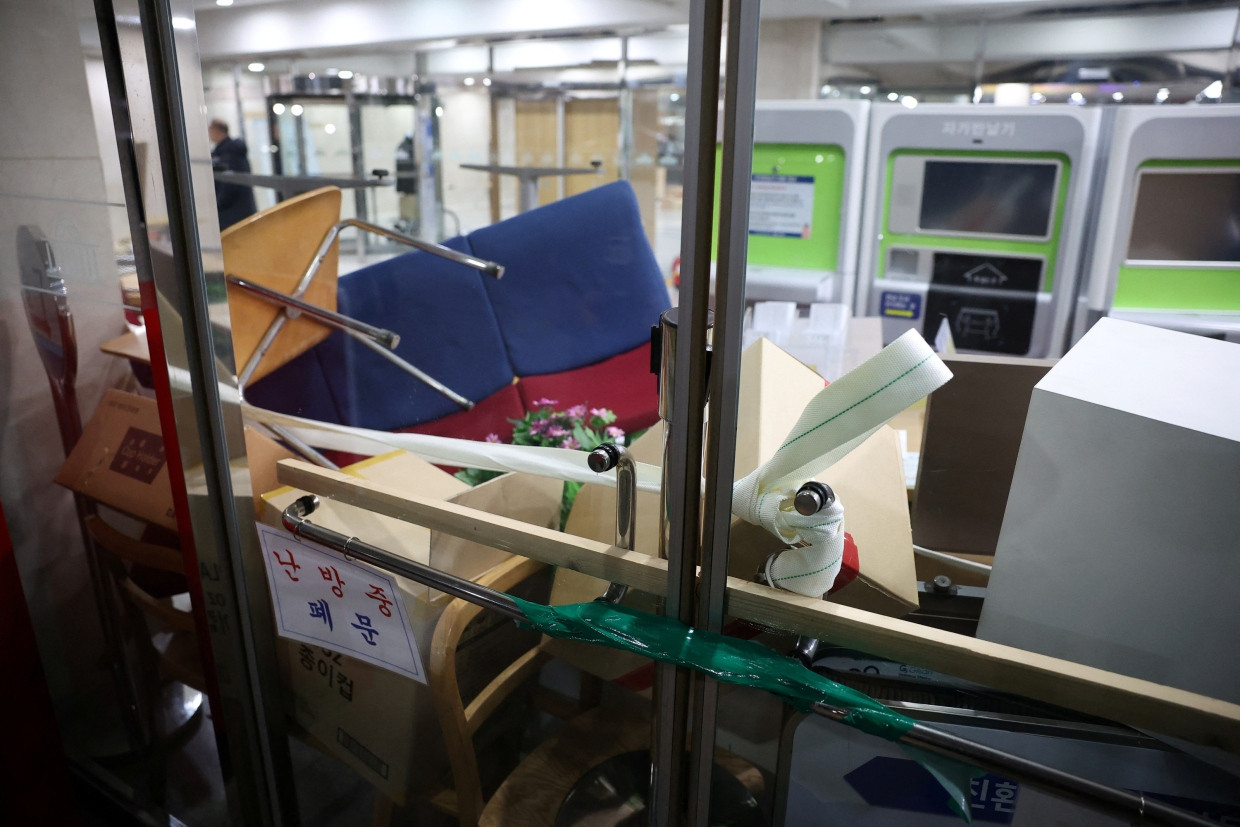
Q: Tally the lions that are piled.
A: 0